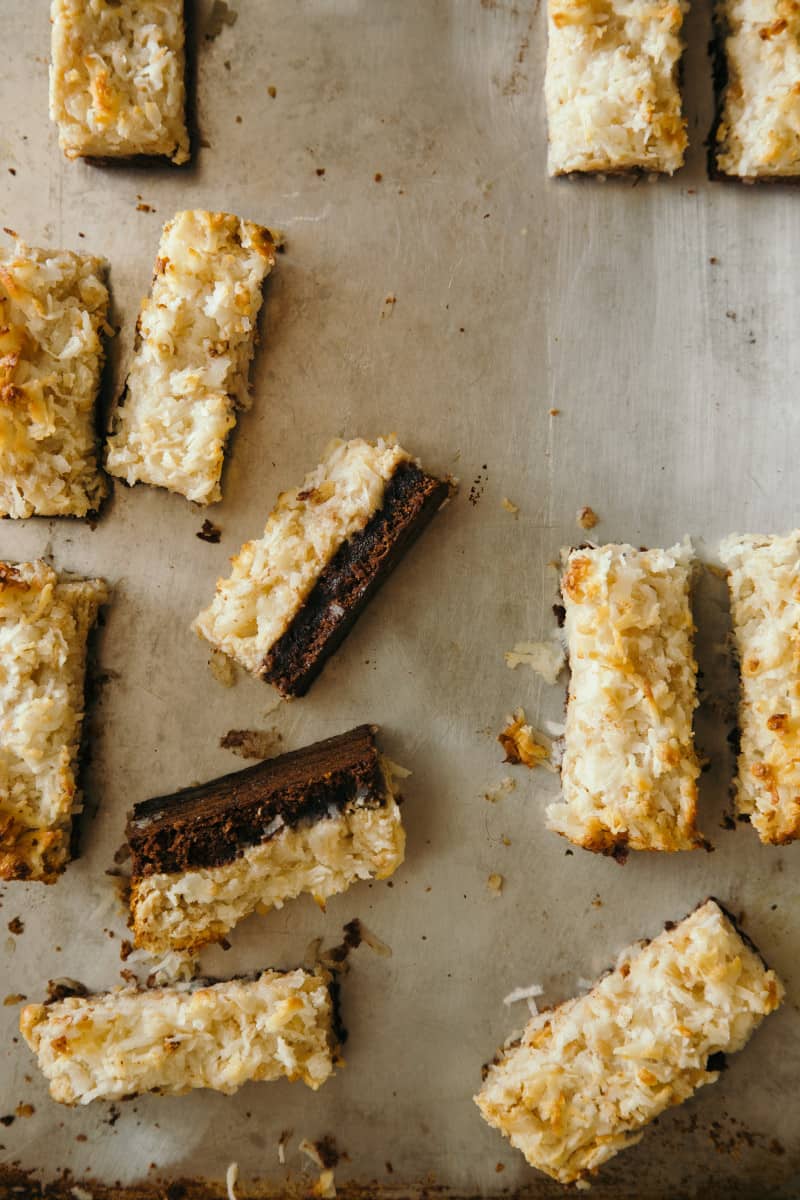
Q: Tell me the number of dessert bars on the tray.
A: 12